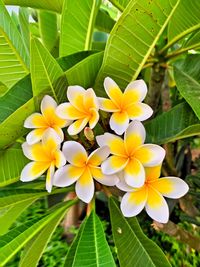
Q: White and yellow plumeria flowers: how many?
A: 7